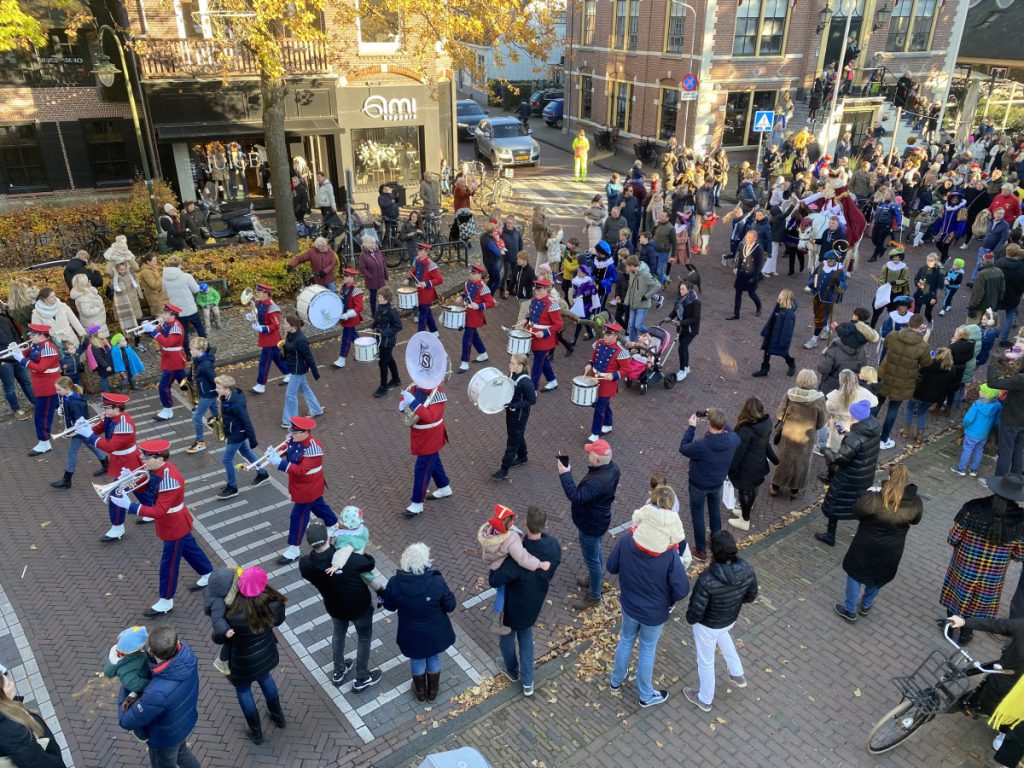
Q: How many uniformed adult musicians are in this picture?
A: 12